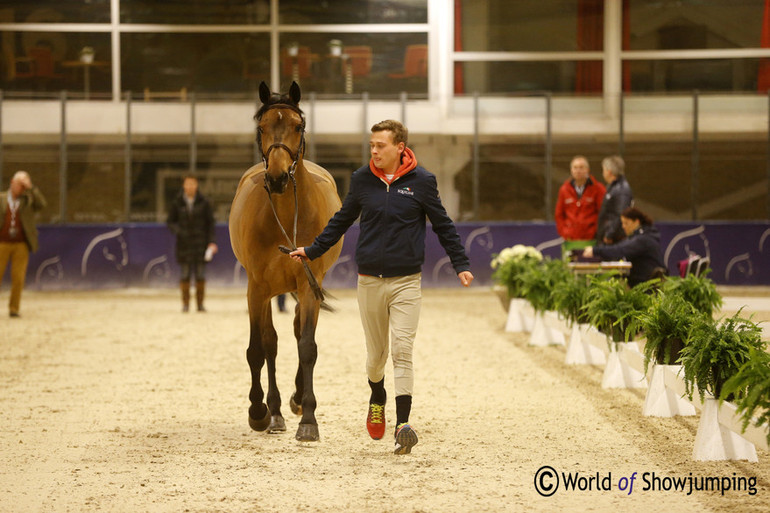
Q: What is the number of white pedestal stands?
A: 6